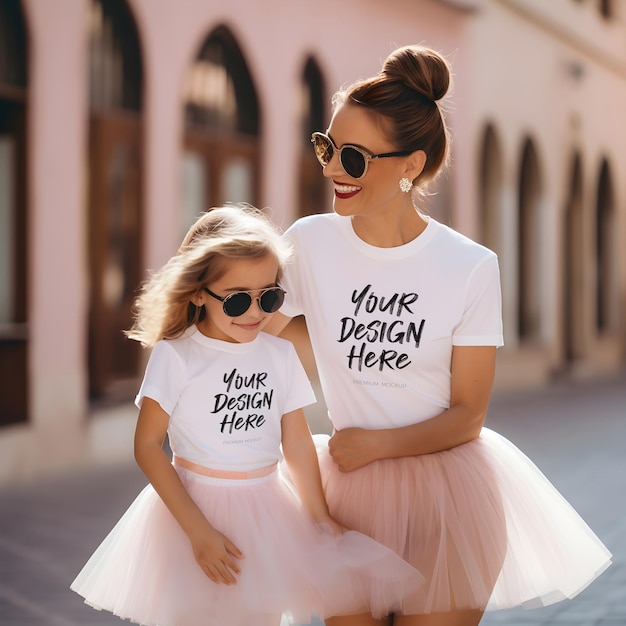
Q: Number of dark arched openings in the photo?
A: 8